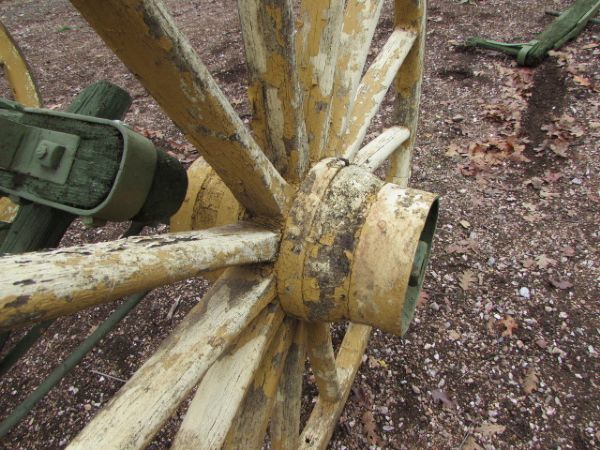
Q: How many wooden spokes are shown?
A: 12